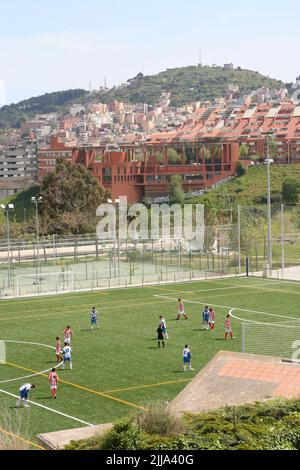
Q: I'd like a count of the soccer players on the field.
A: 12